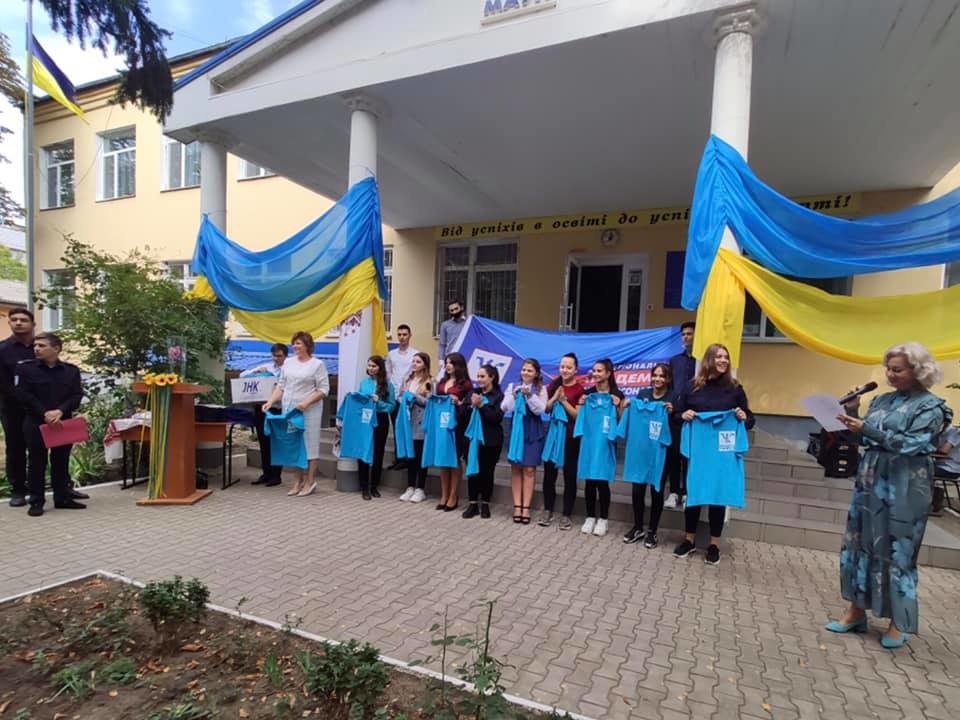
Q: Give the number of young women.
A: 9